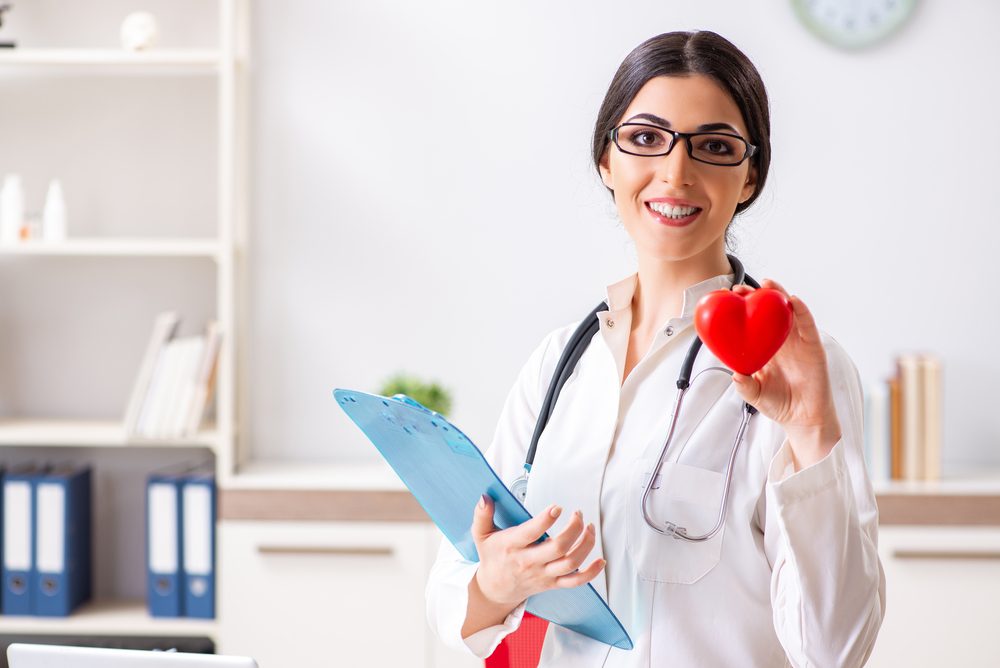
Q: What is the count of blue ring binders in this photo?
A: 4